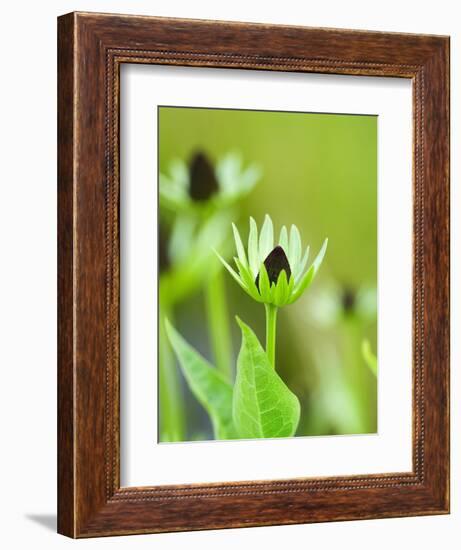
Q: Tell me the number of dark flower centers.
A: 3